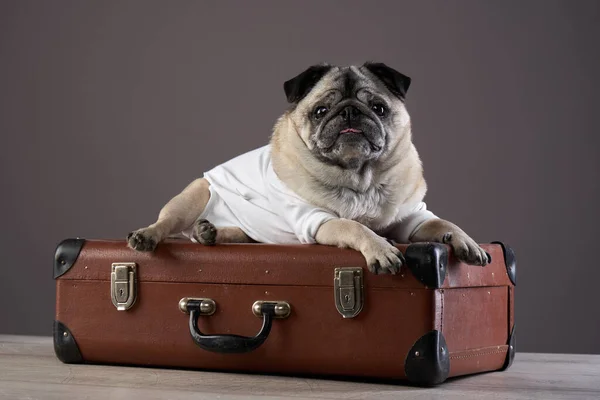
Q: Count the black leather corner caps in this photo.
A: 6